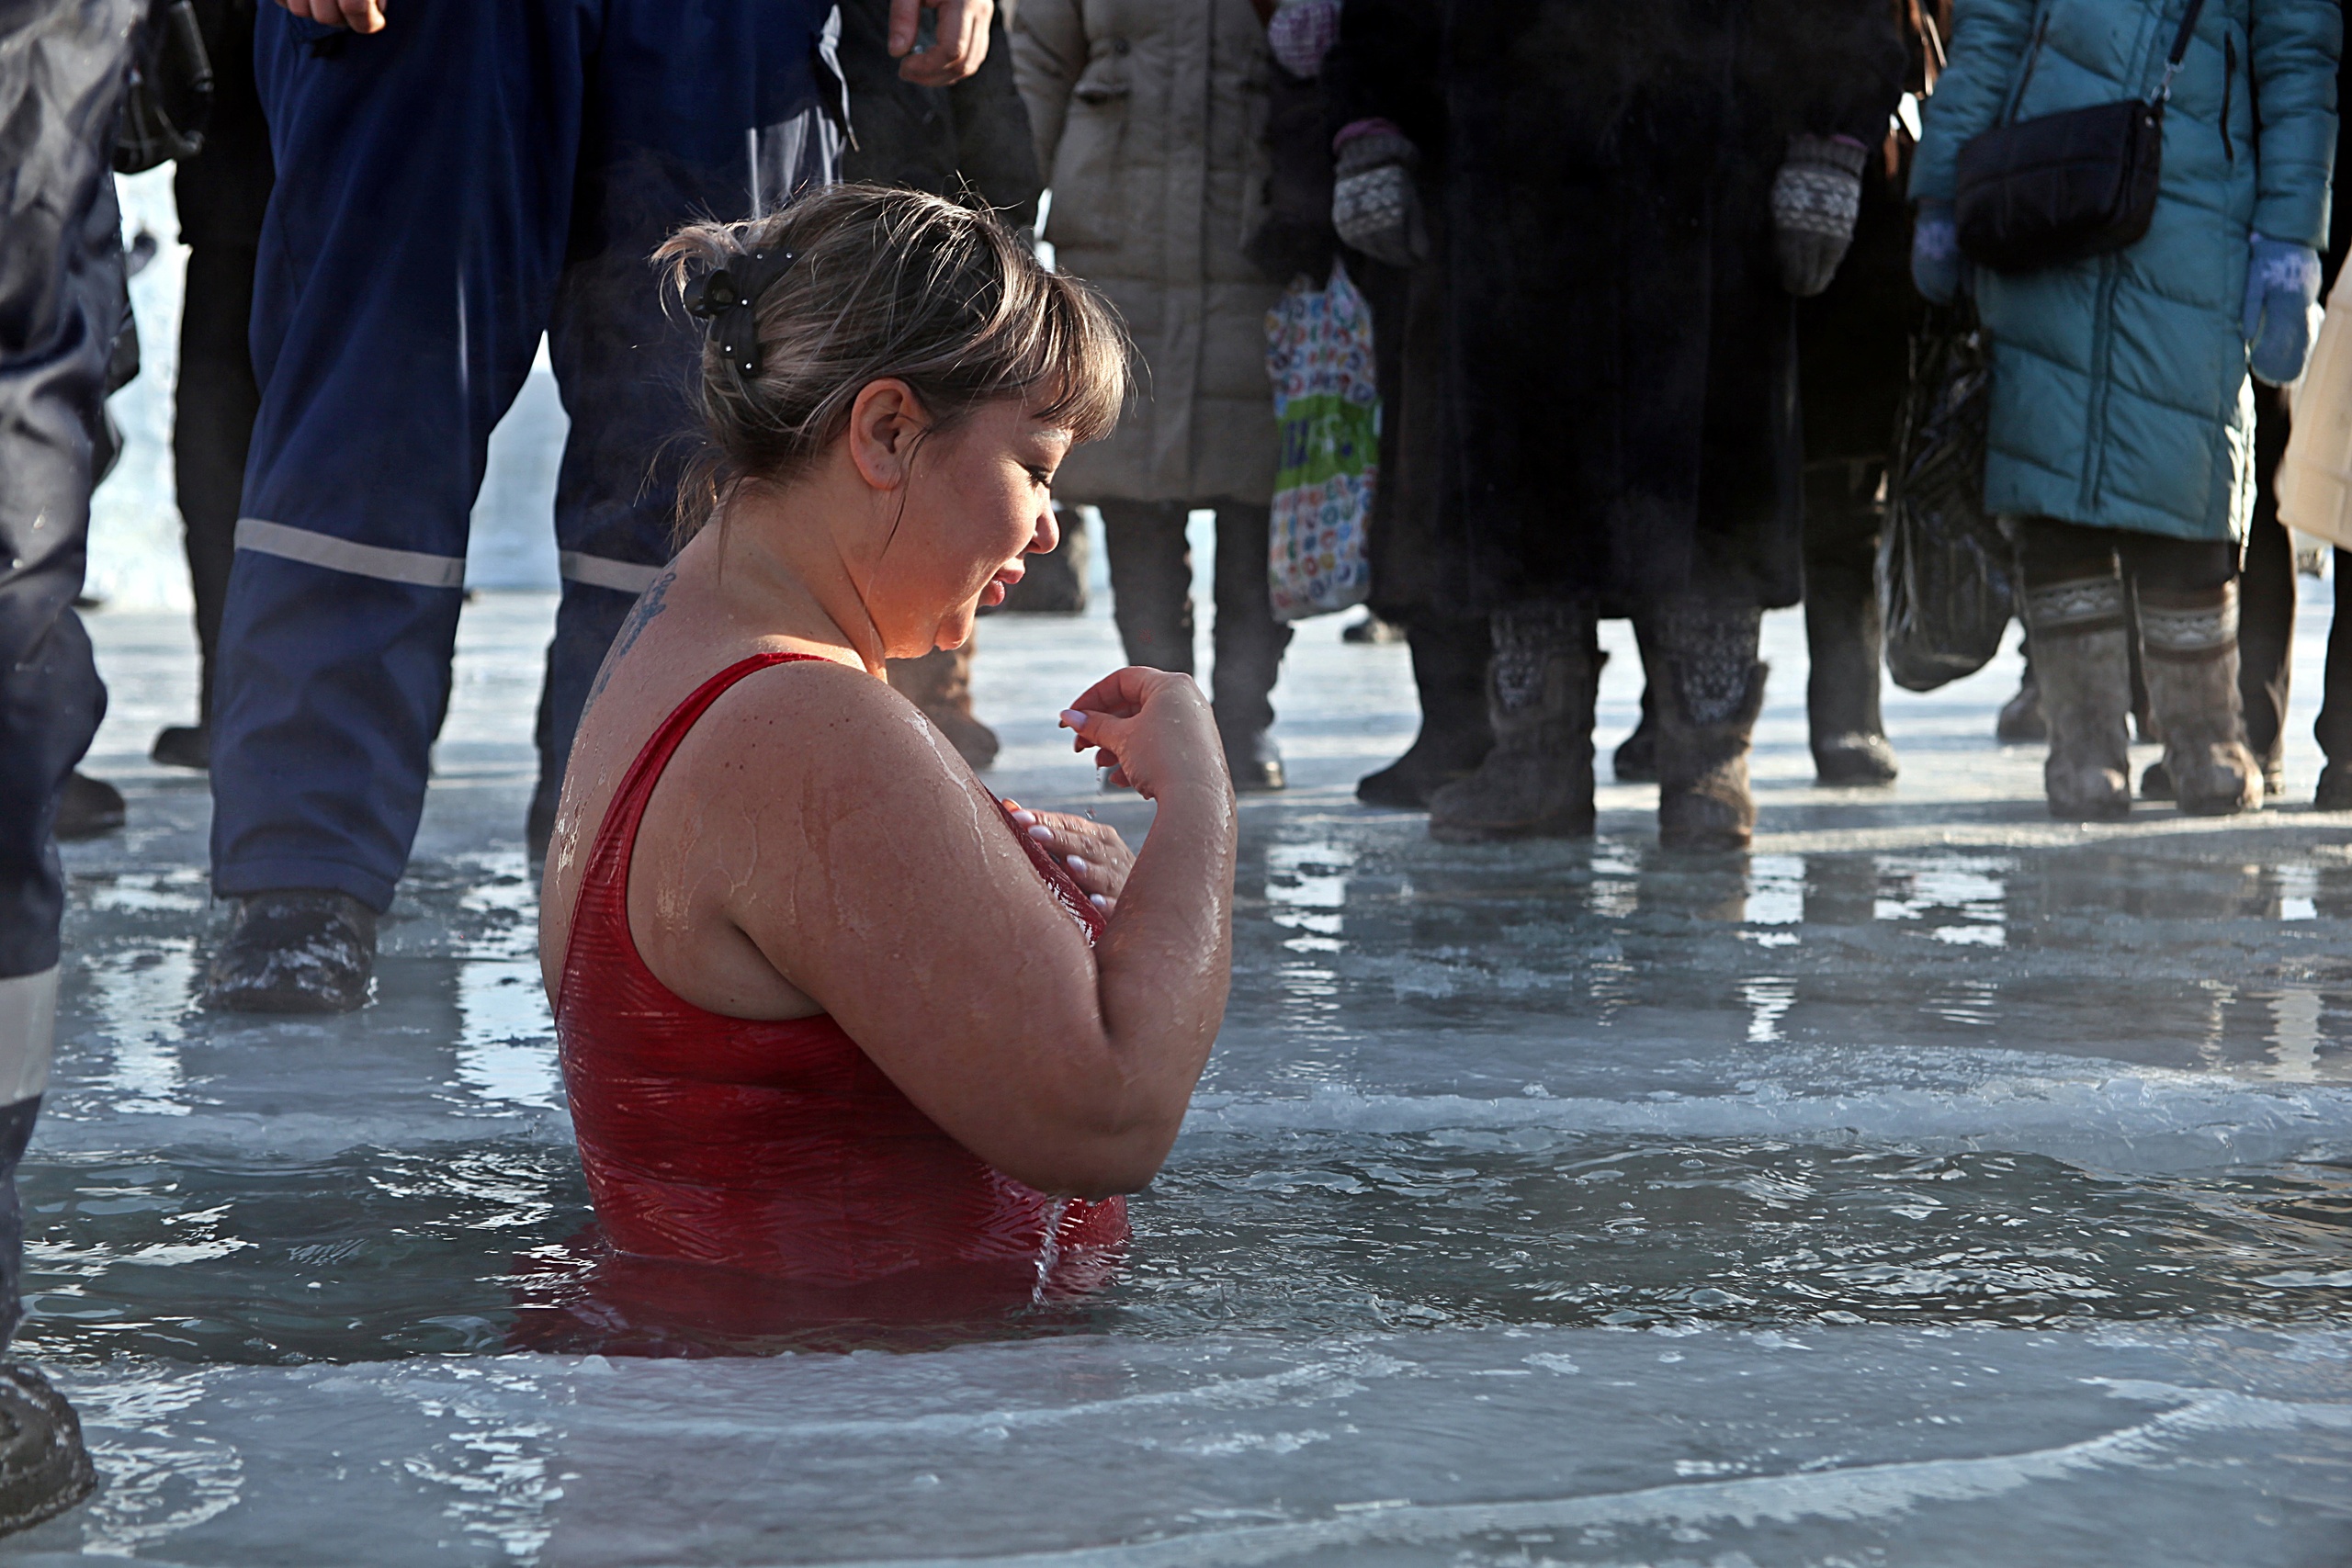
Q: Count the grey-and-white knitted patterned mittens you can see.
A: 2